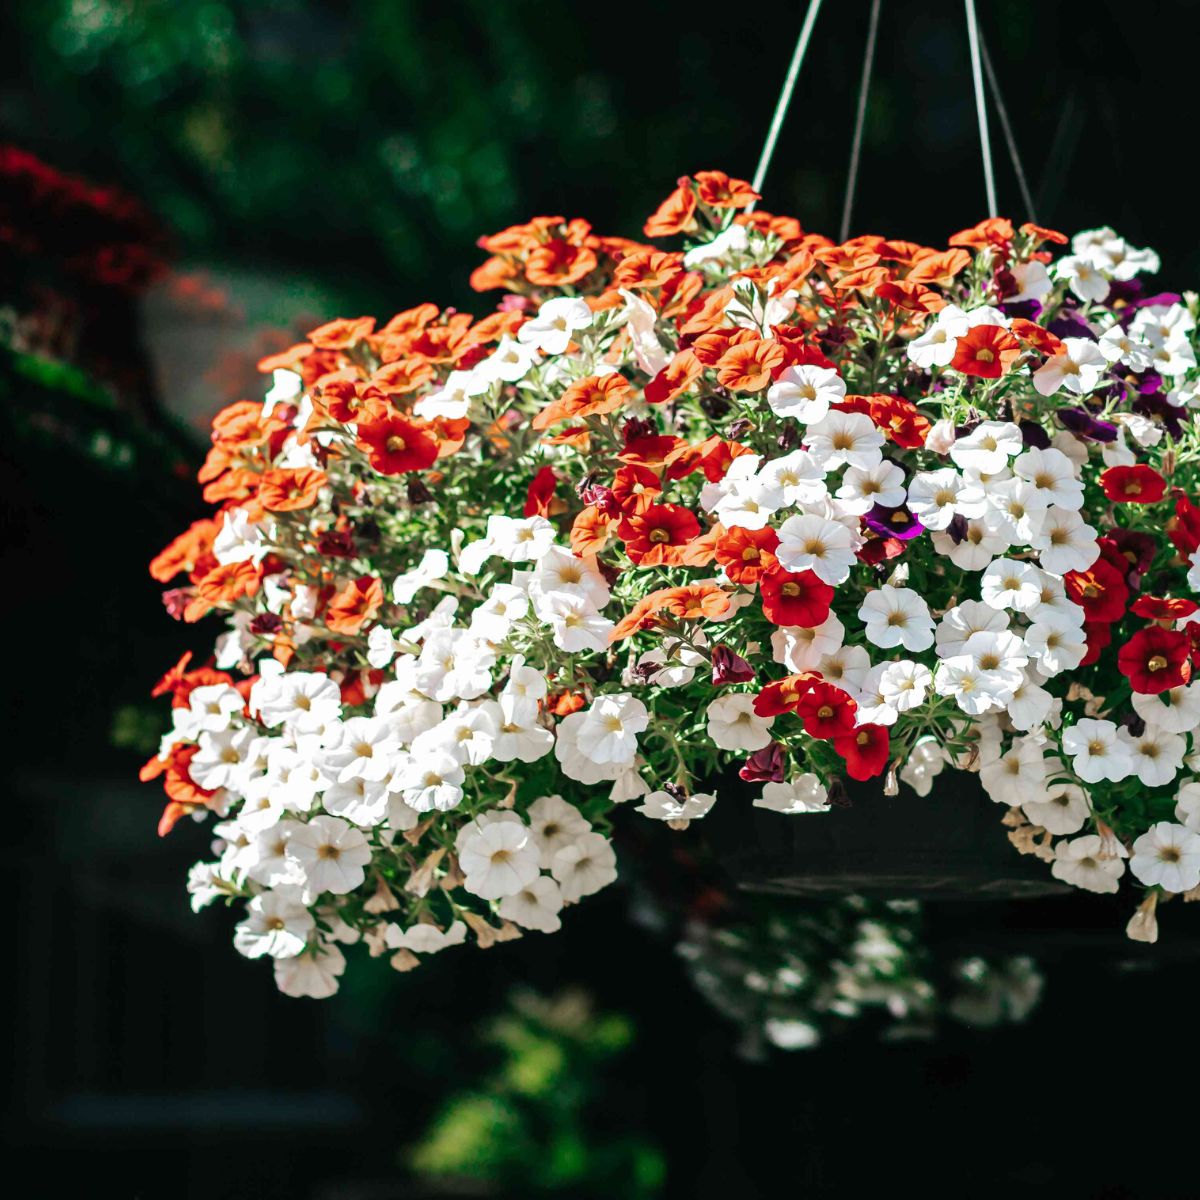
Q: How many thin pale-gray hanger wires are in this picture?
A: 4